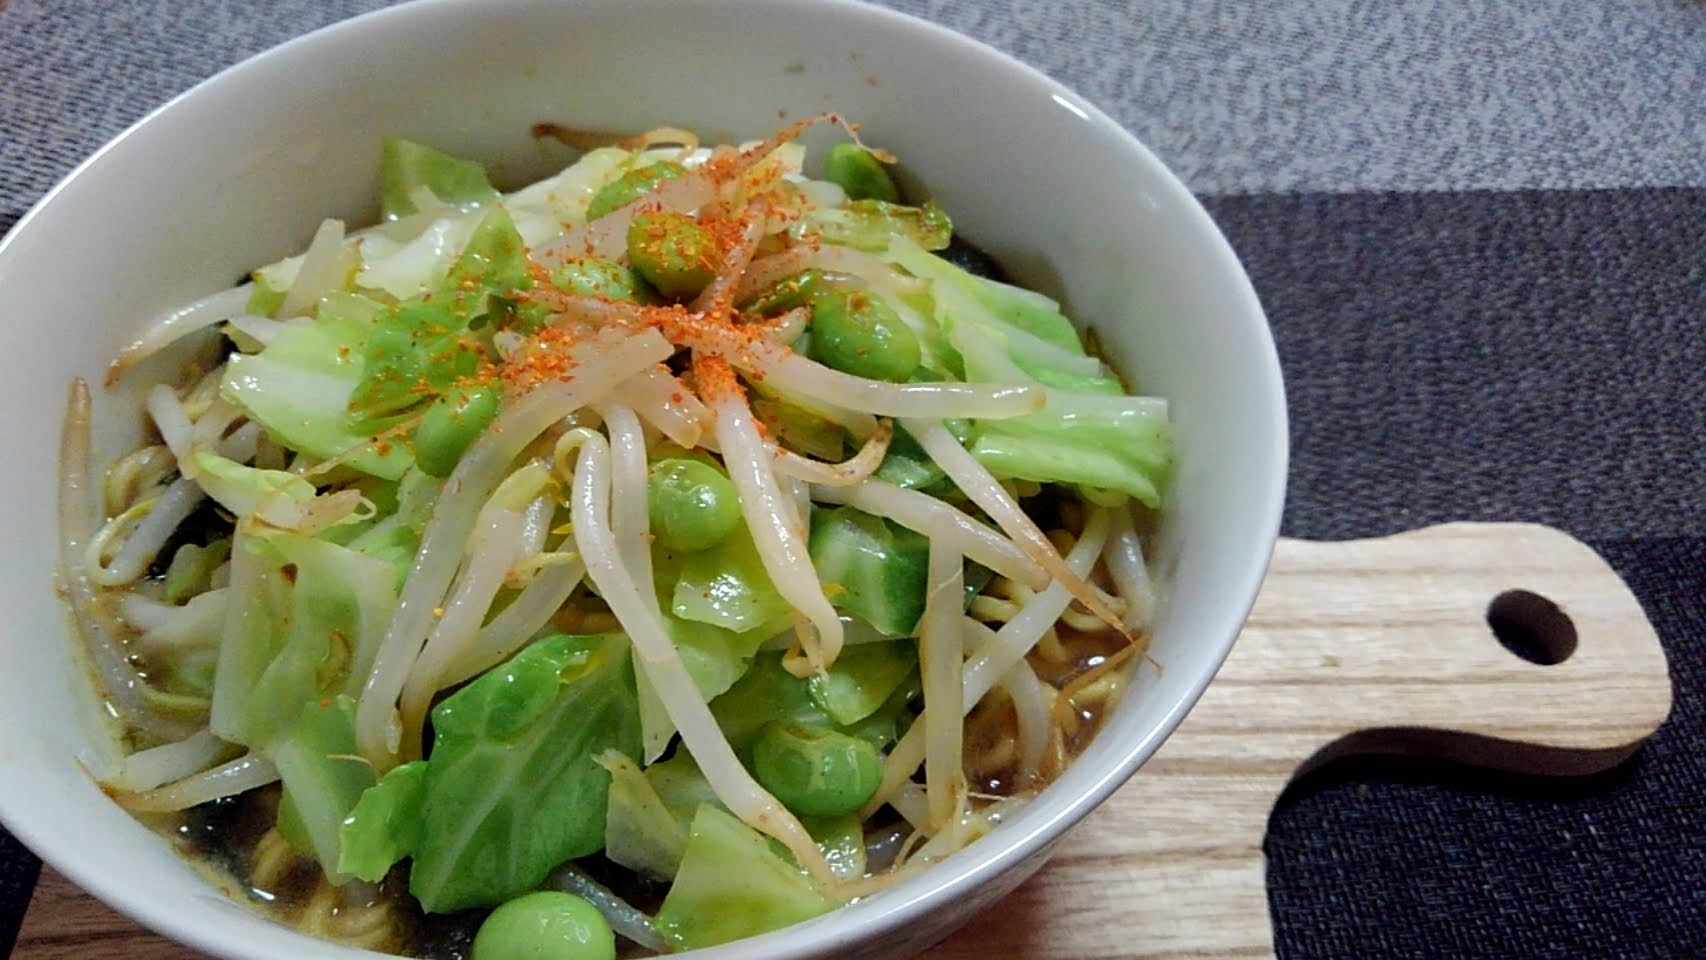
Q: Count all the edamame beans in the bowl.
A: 9